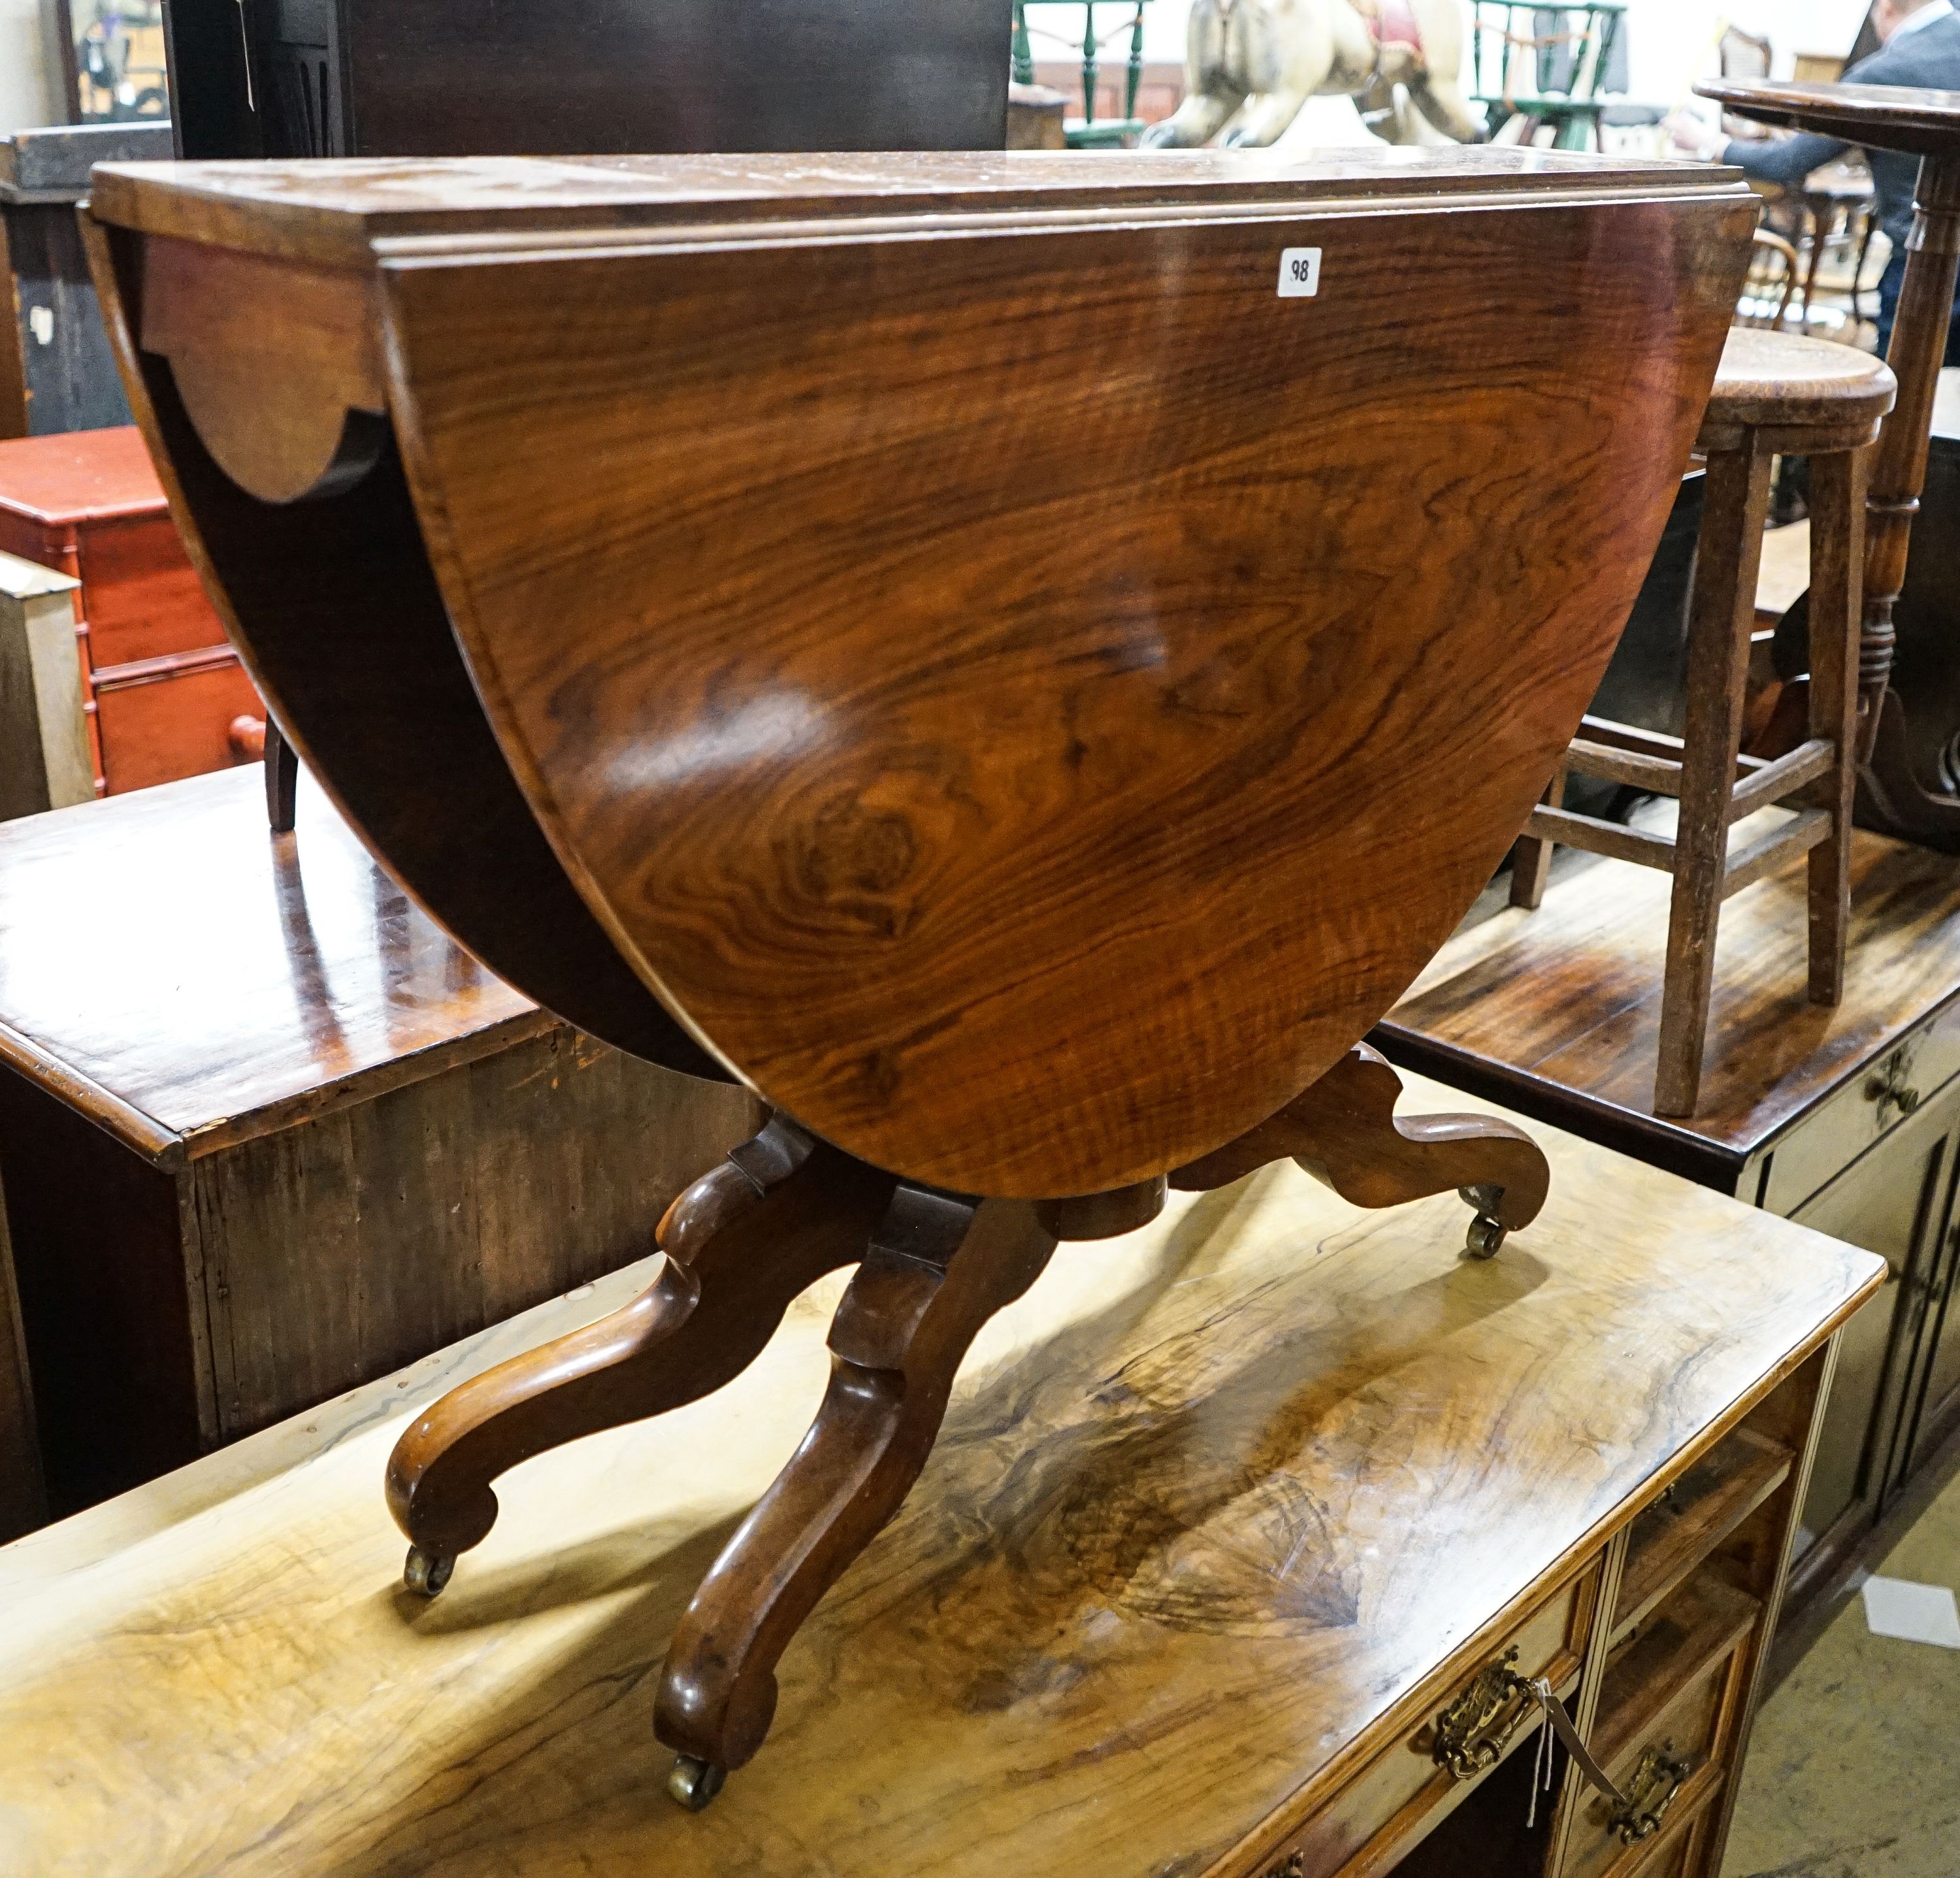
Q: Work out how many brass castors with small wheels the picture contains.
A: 3